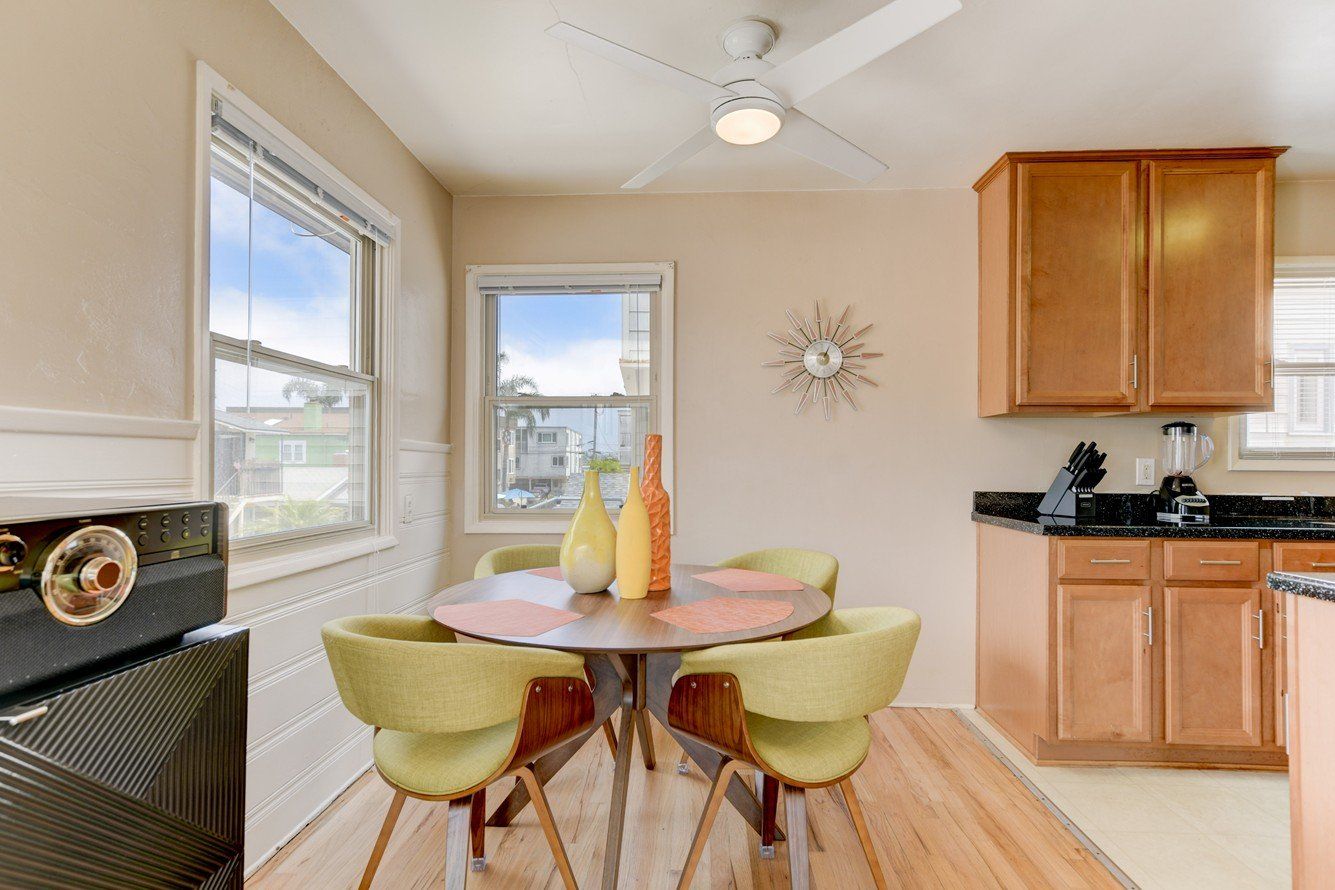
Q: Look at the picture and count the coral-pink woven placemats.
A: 4